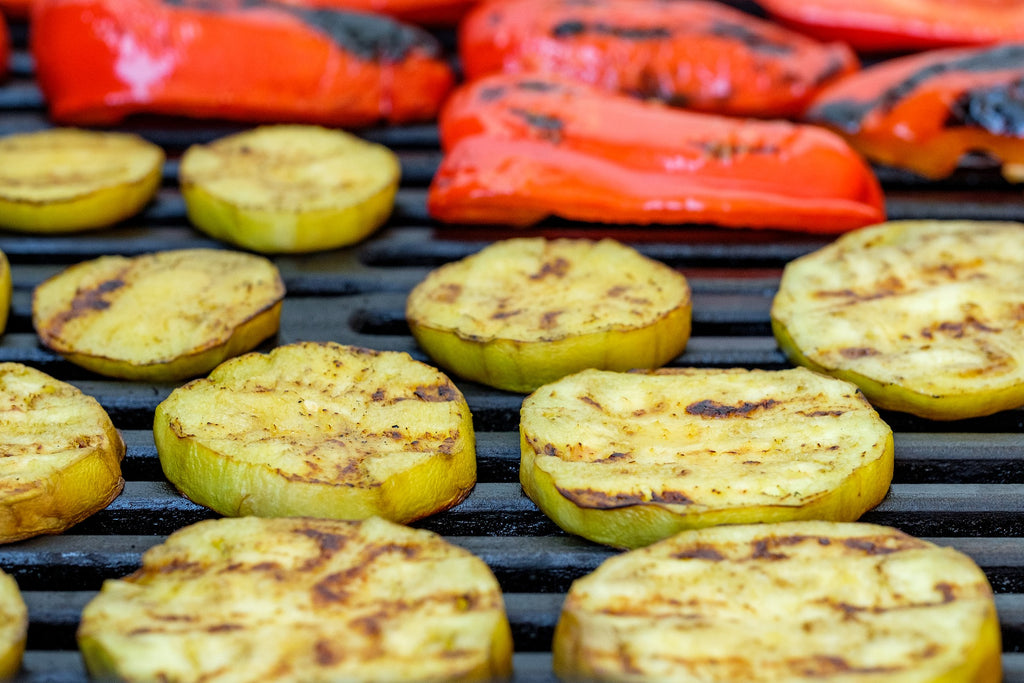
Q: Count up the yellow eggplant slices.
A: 12